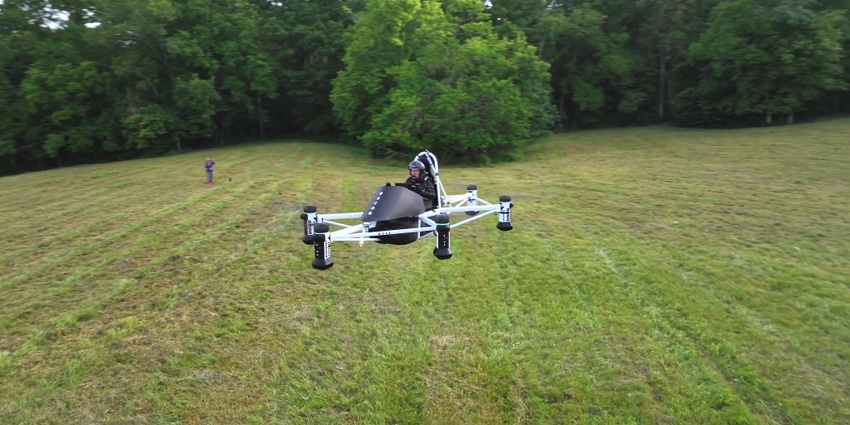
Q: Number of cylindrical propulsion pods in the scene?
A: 5